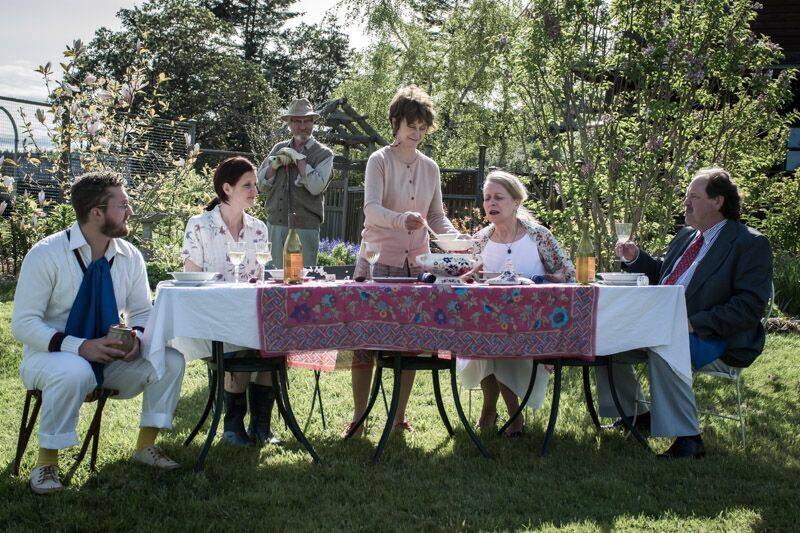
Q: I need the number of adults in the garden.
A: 6